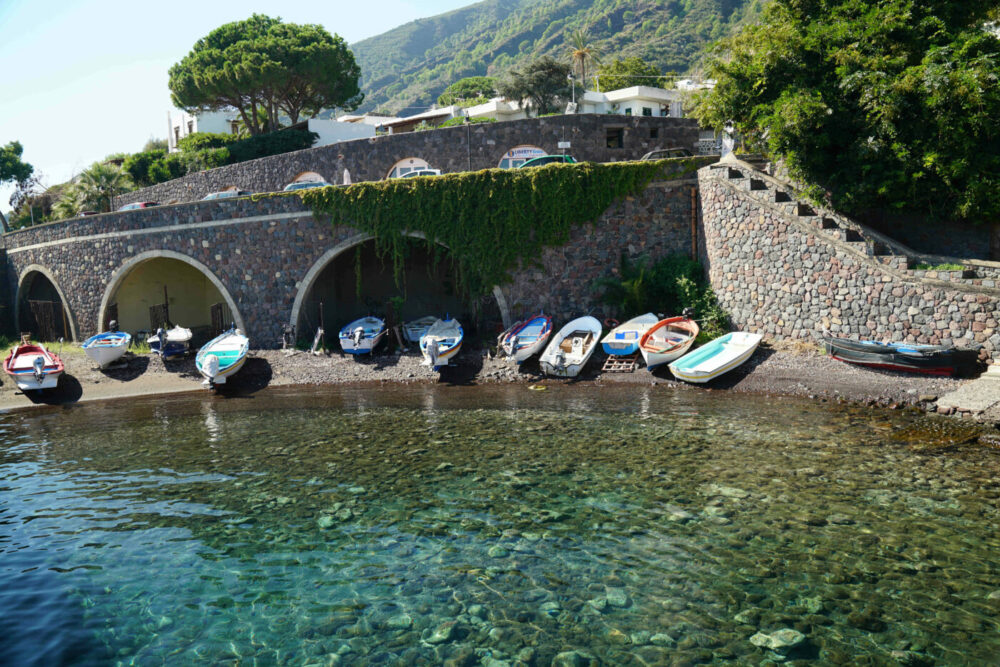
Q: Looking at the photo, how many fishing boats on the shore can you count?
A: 13